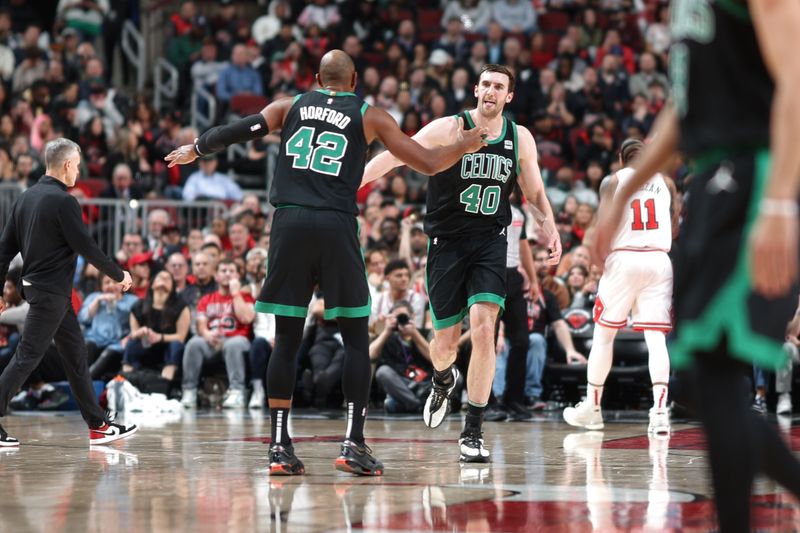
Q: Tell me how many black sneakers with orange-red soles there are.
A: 2